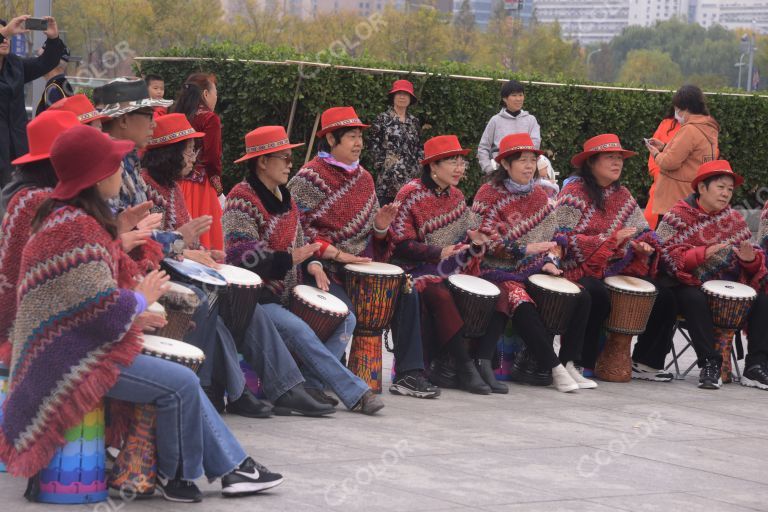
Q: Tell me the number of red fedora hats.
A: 9